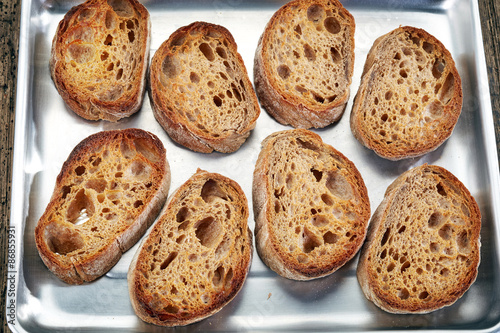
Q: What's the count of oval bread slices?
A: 8